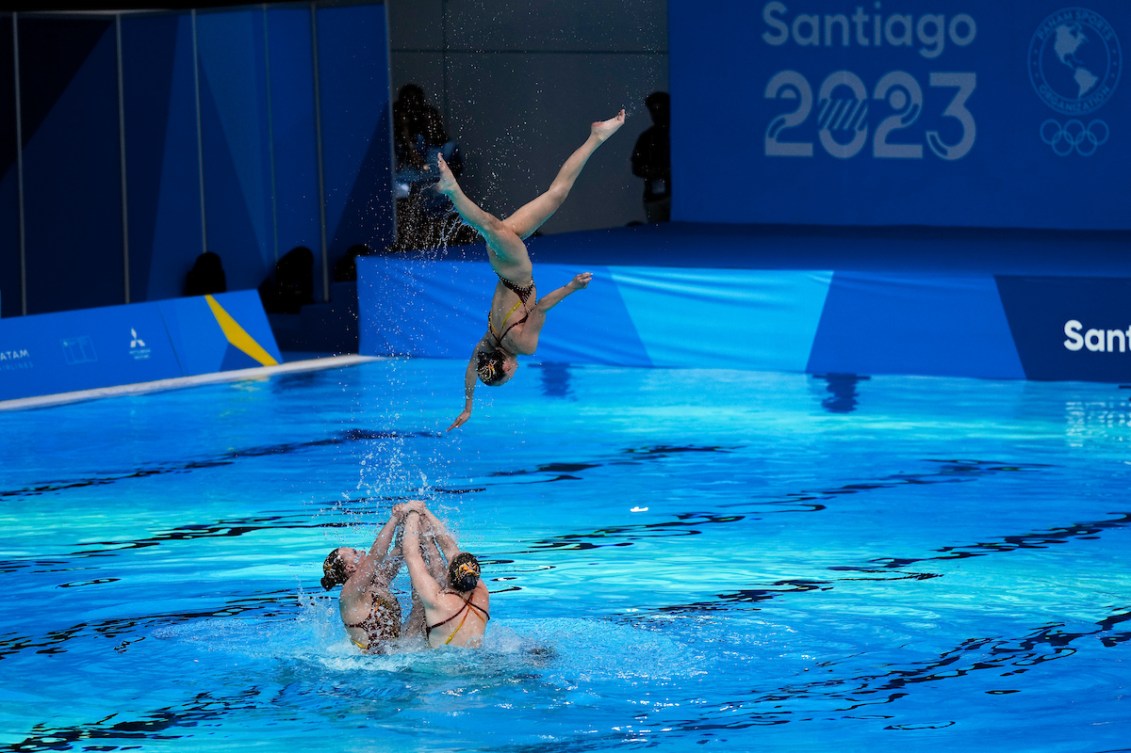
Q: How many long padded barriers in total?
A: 2